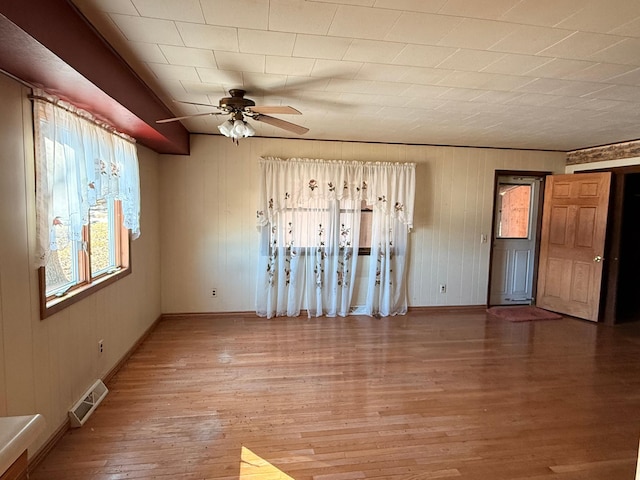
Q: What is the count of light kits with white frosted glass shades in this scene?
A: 1